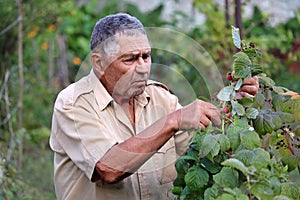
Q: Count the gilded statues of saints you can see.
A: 0